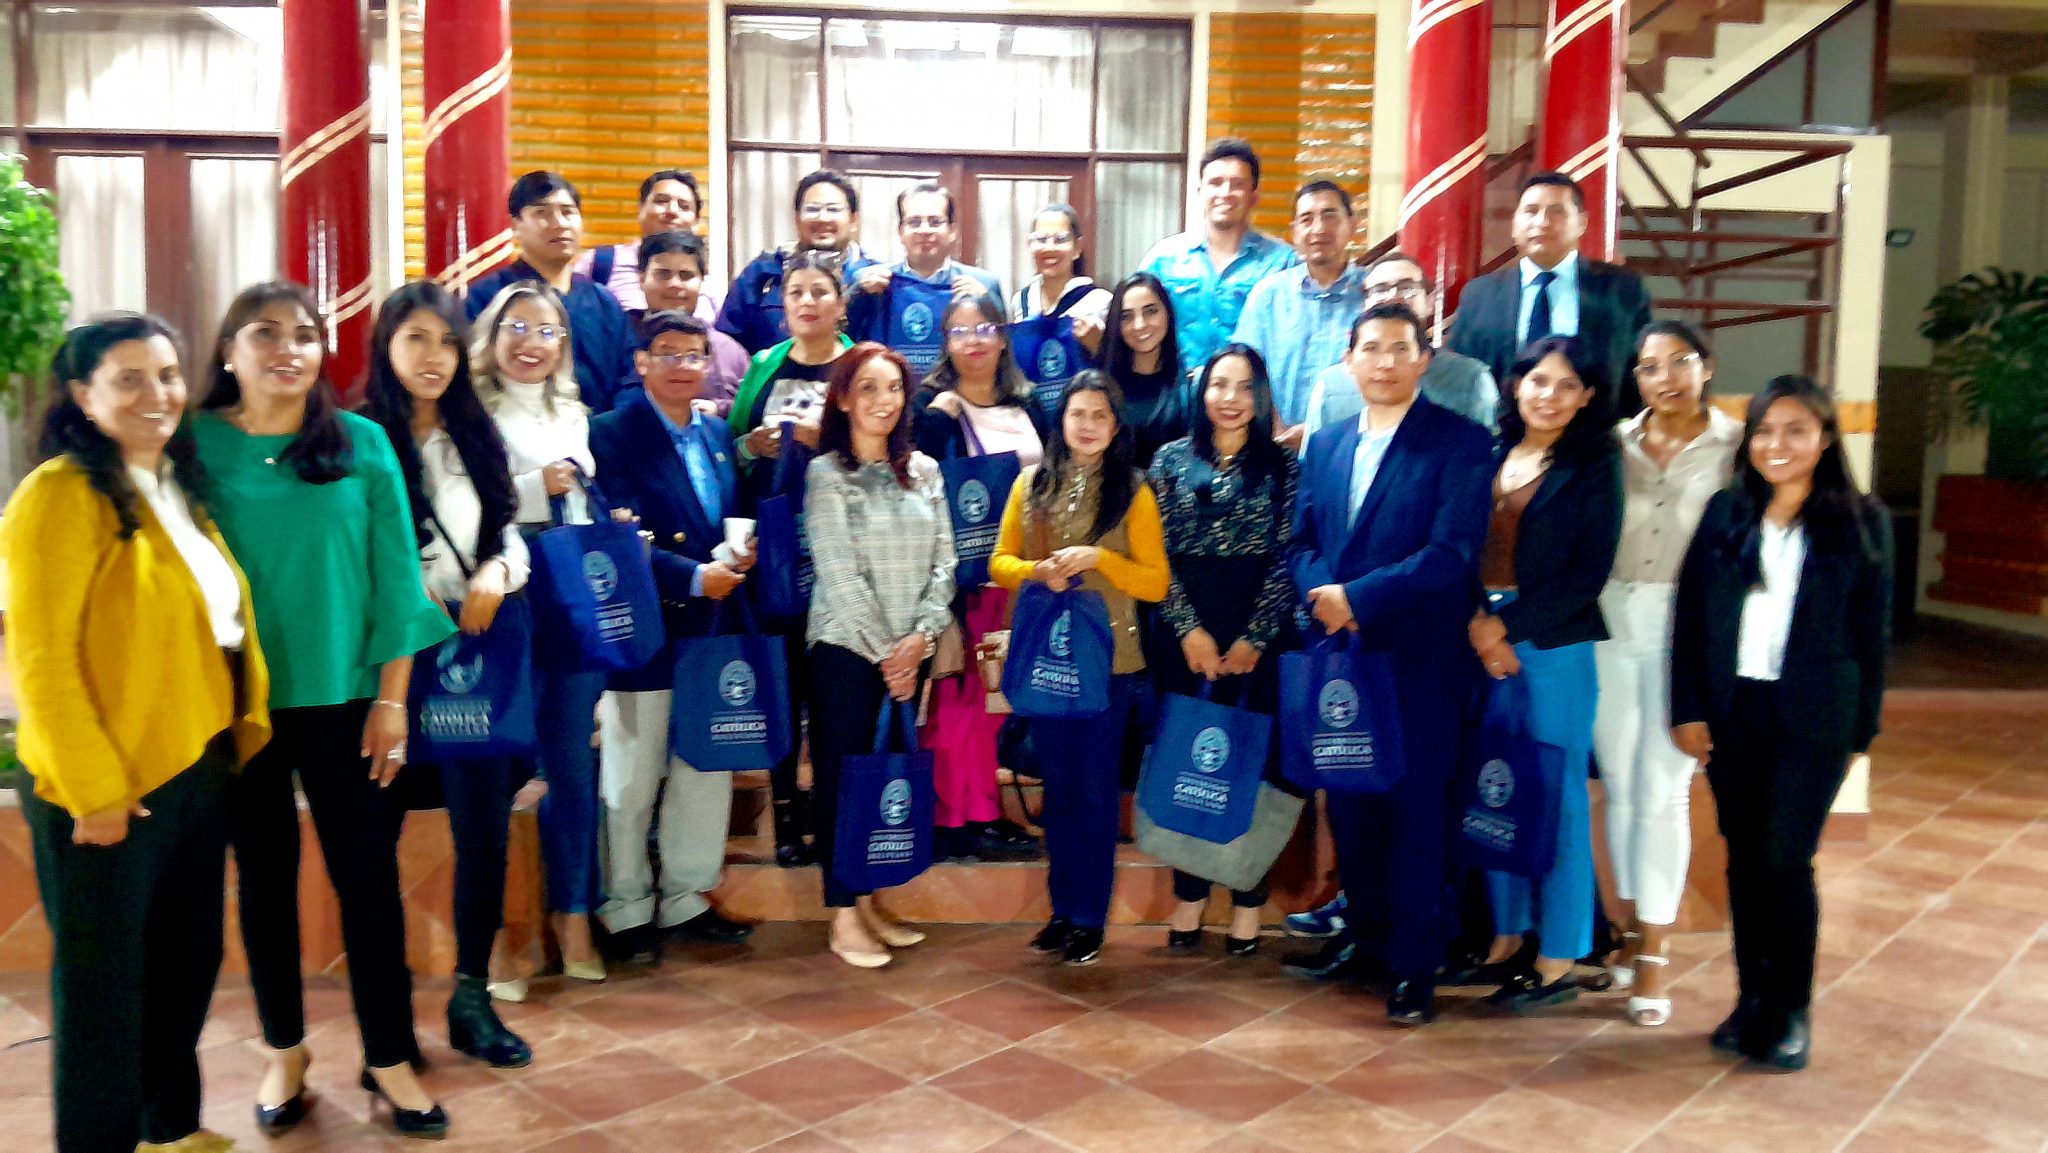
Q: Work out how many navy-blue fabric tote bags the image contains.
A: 12